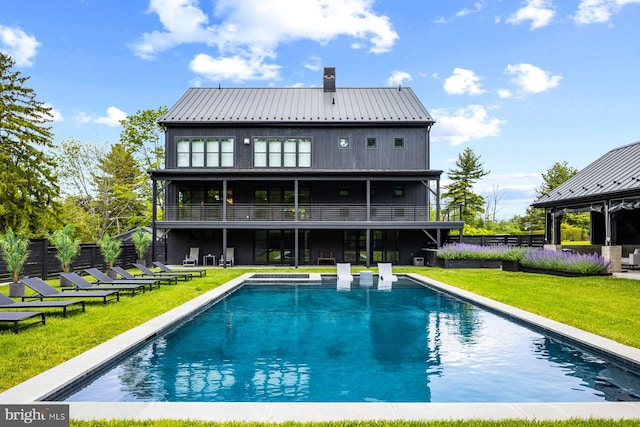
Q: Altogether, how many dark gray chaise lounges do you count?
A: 8